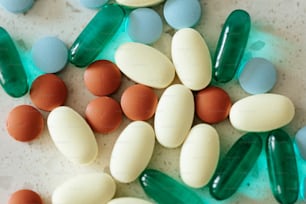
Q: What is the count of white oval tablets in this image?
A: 10